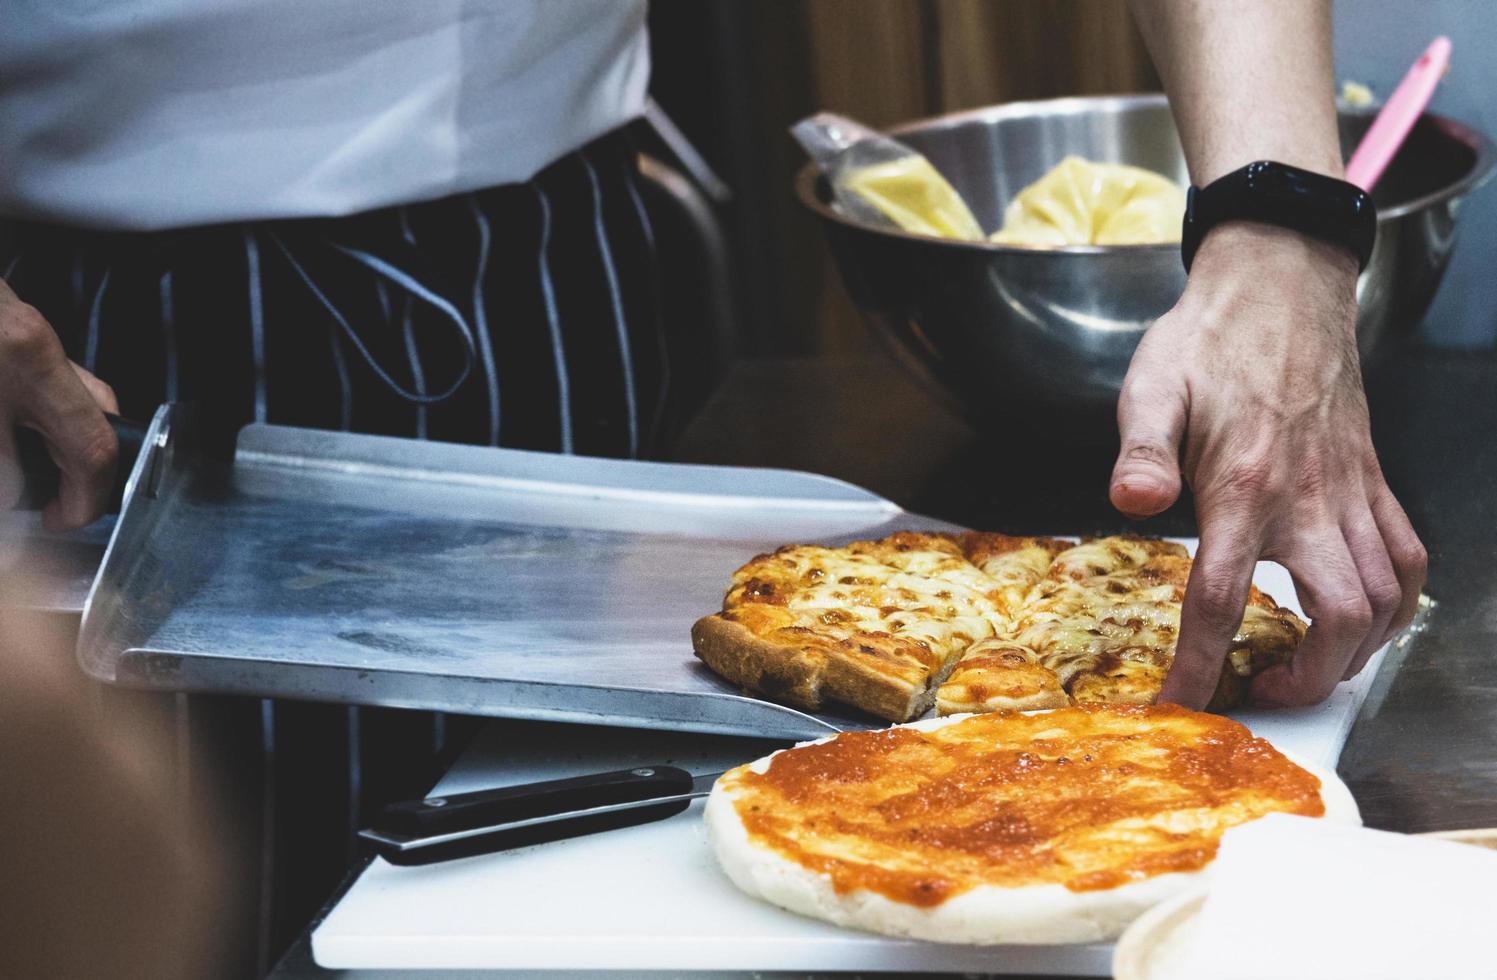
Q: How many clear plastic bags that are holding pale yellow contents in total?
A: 2